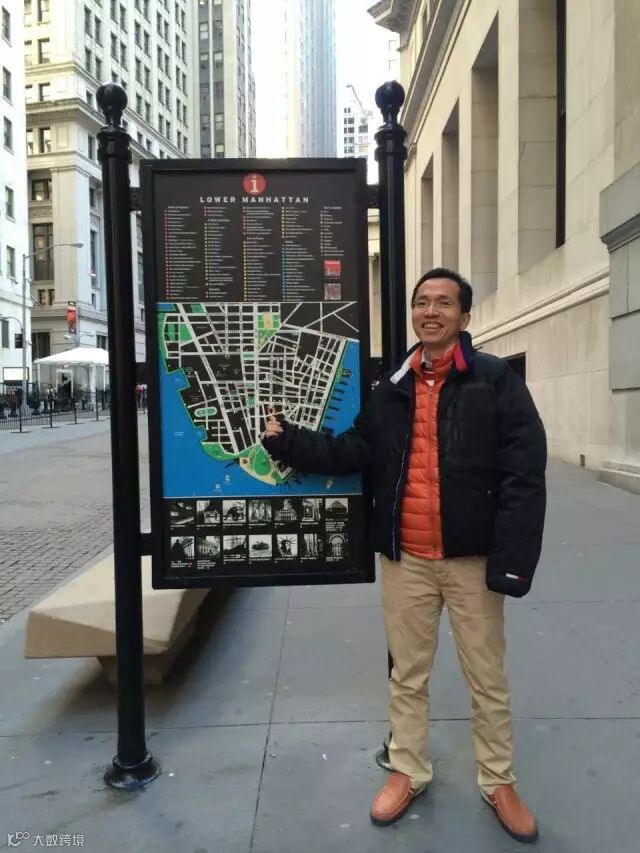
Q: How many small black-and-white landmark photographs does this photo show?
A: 14